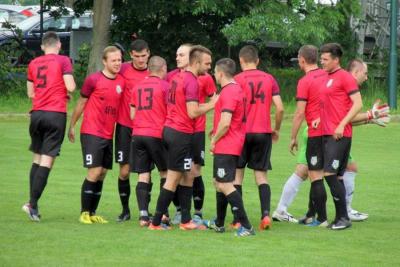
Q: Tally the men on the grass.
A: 11